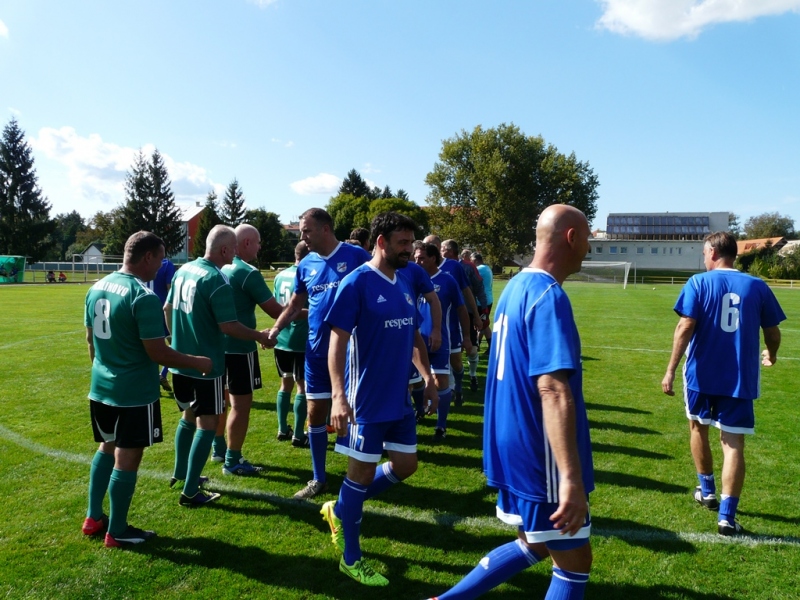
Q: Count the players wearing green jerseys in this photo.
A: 4